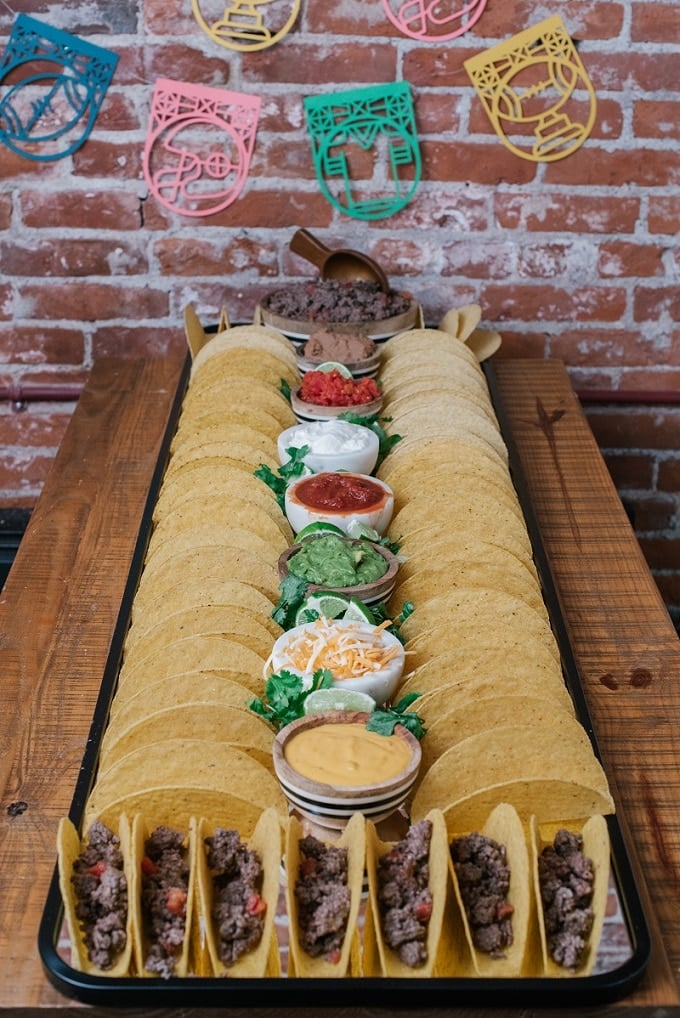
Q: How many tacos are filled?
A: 7